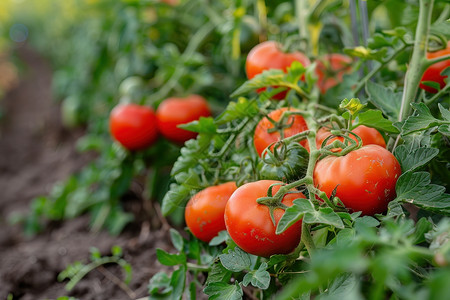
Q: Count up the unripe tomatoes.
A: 1